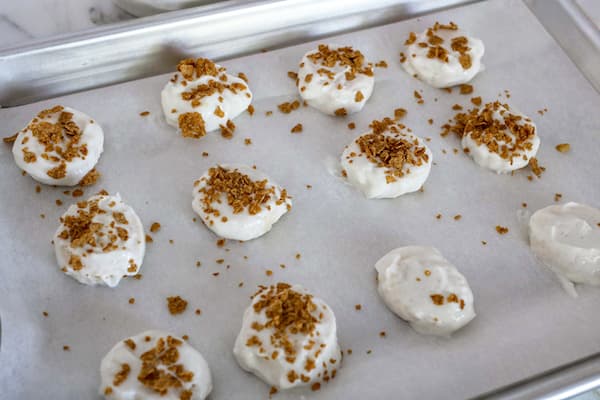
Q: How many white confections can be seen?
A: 12